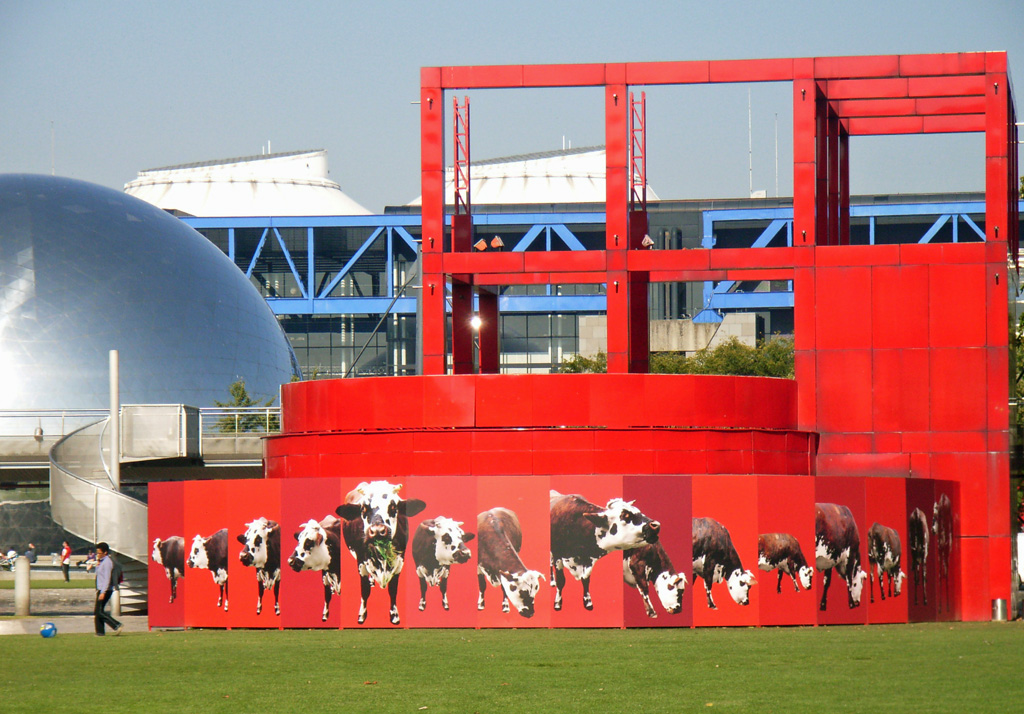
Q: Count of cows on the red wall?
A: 15